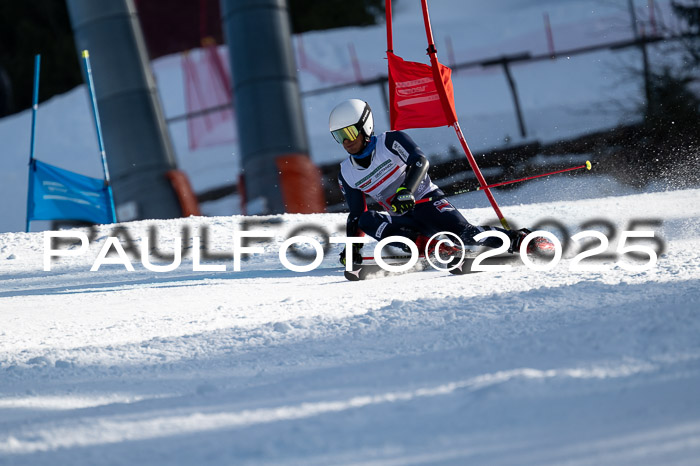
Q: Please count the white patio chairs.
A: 0